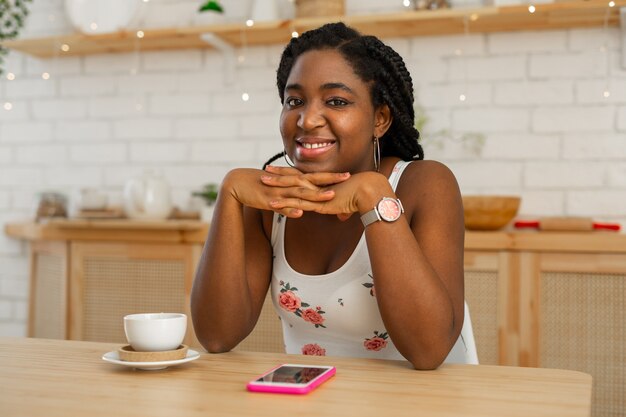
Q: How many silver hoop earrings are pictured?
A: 2